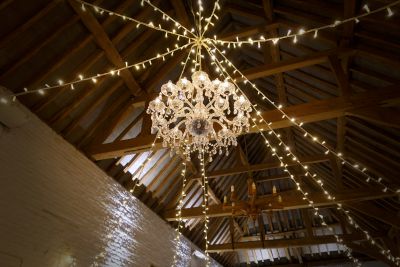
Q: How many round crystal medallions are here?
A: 1